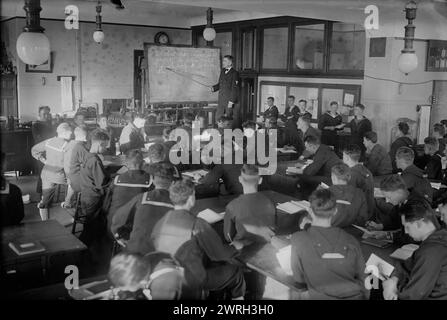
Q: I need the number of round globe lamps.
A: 4